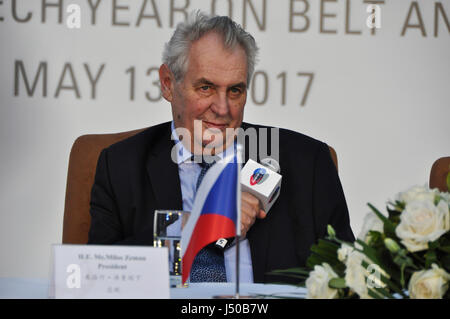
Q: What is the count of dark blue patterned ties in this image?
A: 1